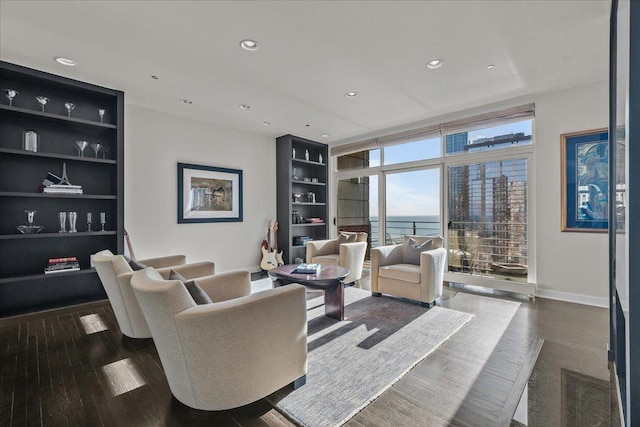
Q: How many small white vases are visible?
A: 3